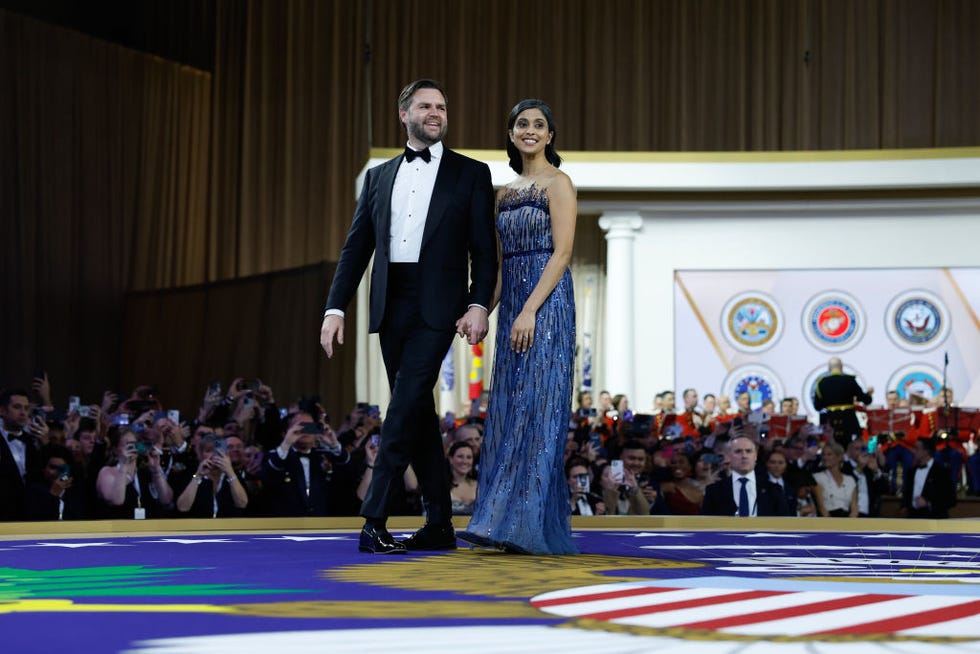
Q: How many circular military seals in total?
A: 6